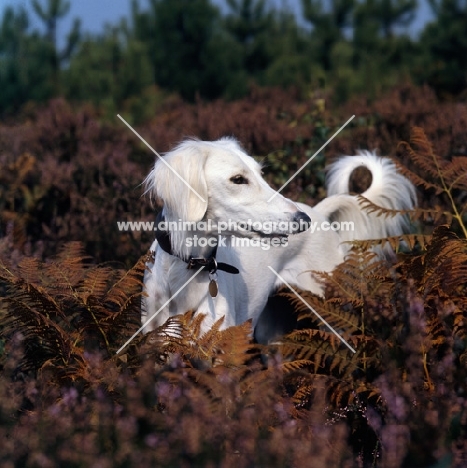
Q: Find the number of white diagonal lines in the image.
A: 4